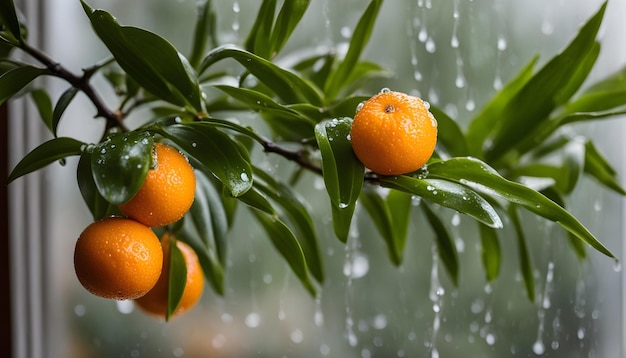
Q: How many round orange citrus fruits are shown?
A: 4